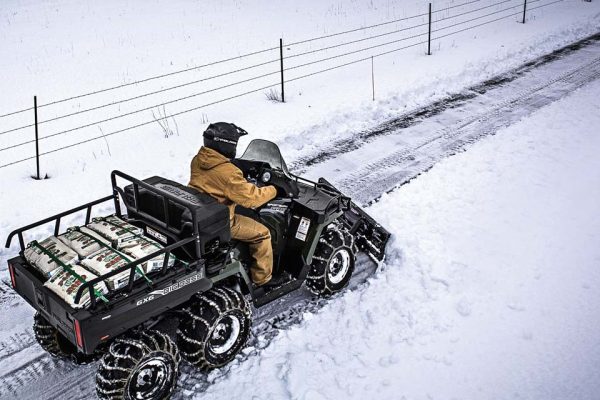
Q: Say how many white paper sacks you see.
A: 6